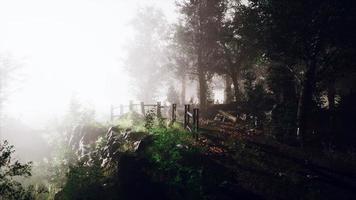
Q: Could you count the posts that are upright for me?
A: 8